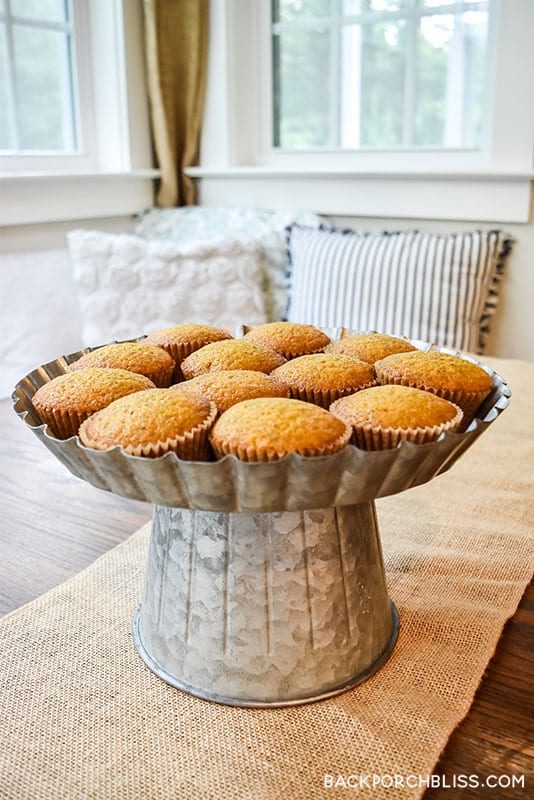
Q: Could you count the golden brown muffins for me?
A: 12